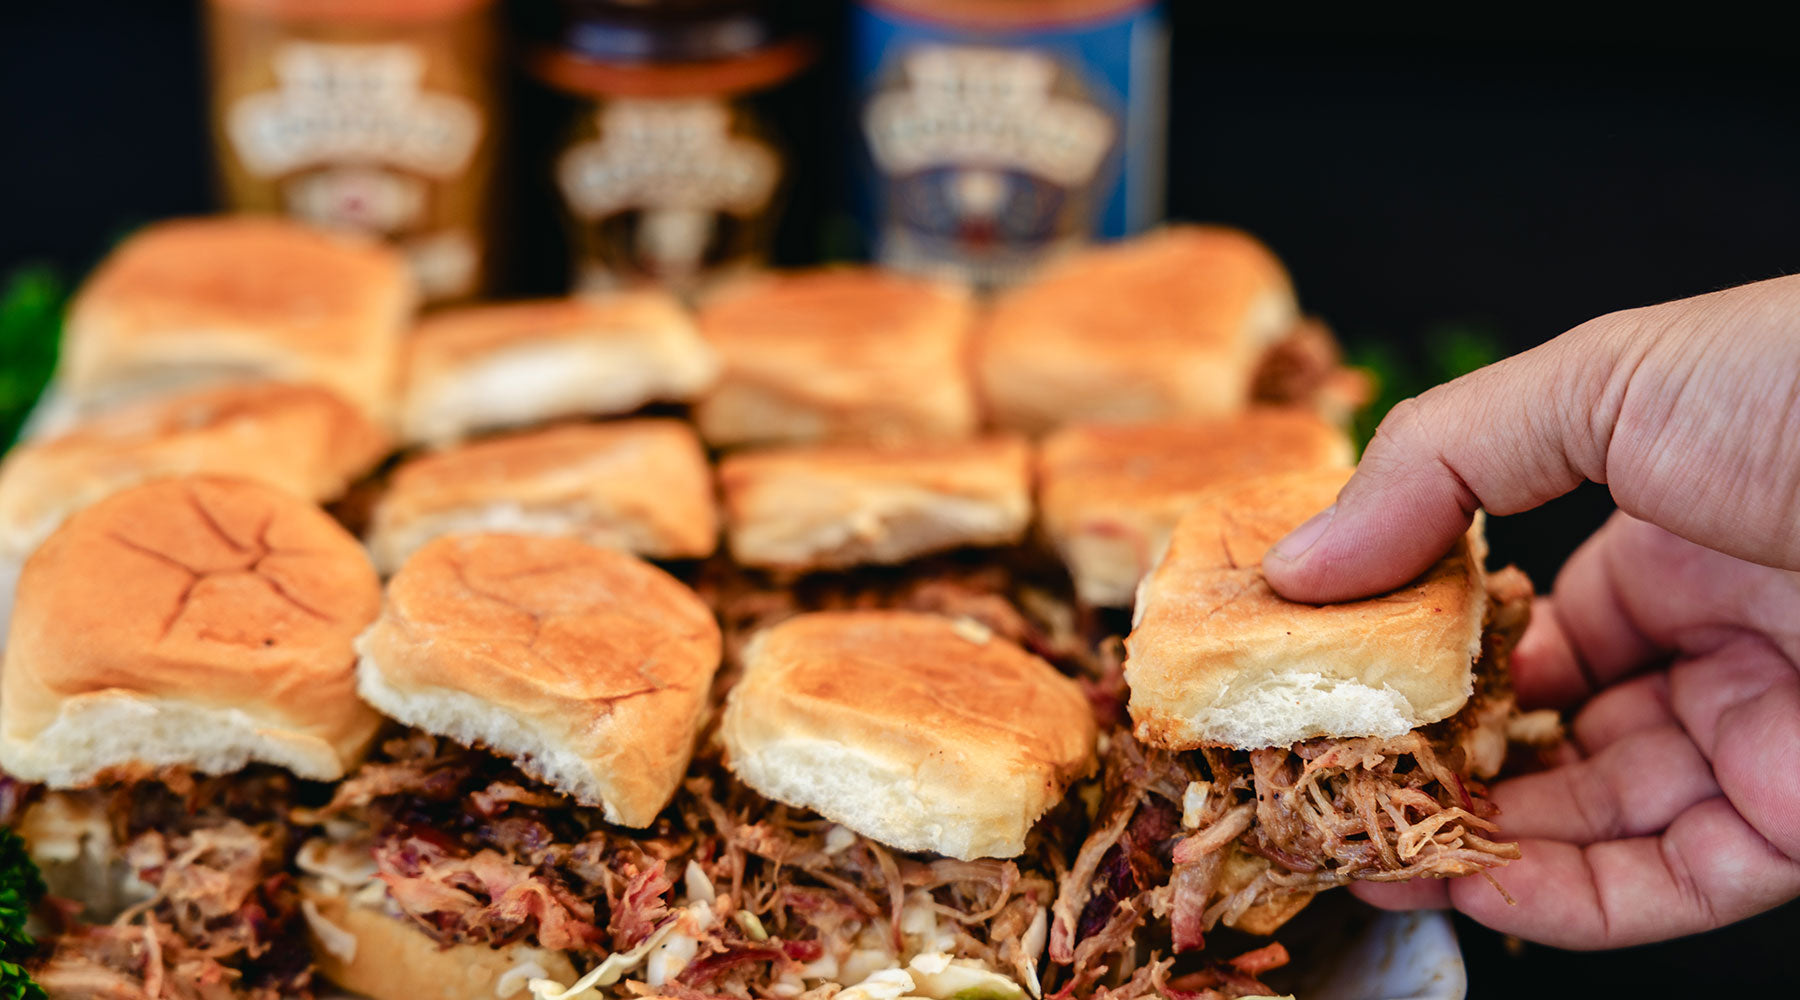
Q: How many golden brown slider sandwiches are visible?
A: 12